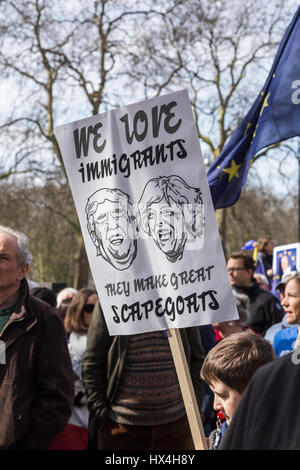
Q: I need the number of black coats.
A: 2